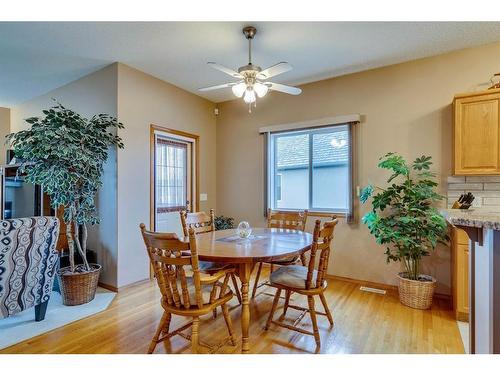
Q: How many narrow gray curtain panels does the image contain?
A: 2